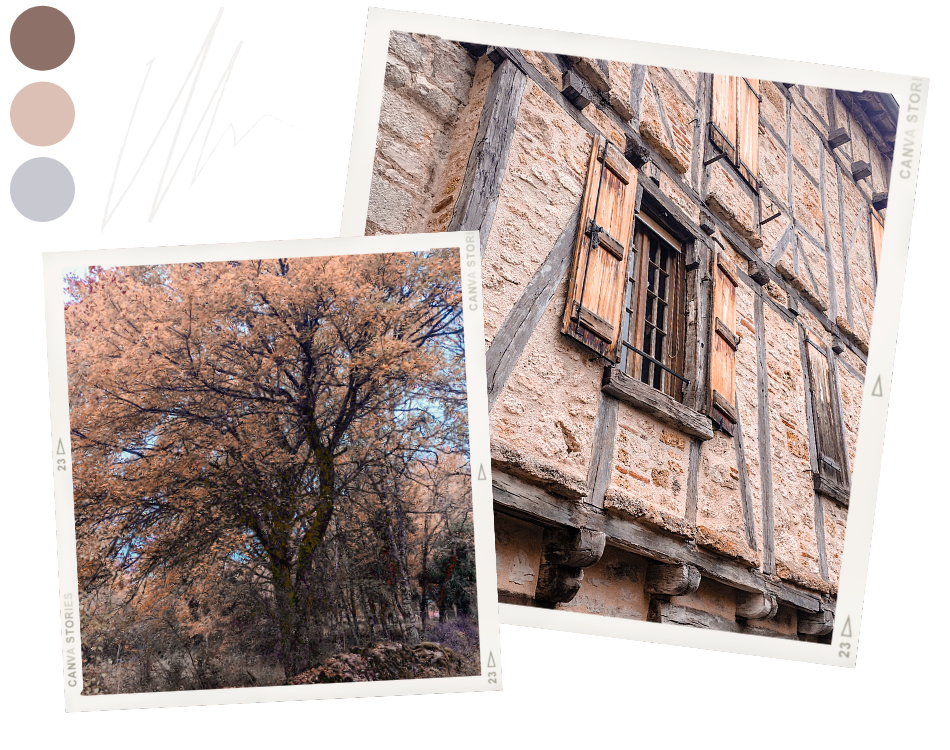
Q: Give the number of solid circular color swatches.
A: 3